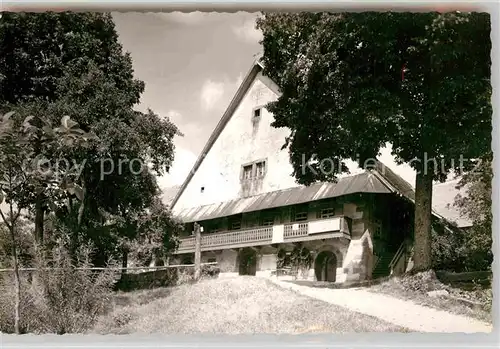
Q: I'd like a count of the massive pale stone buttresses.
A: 1